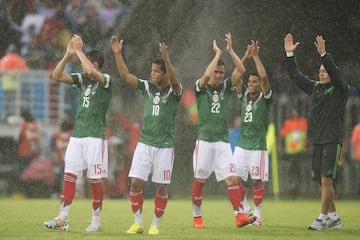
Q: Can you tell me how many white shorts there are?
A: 4